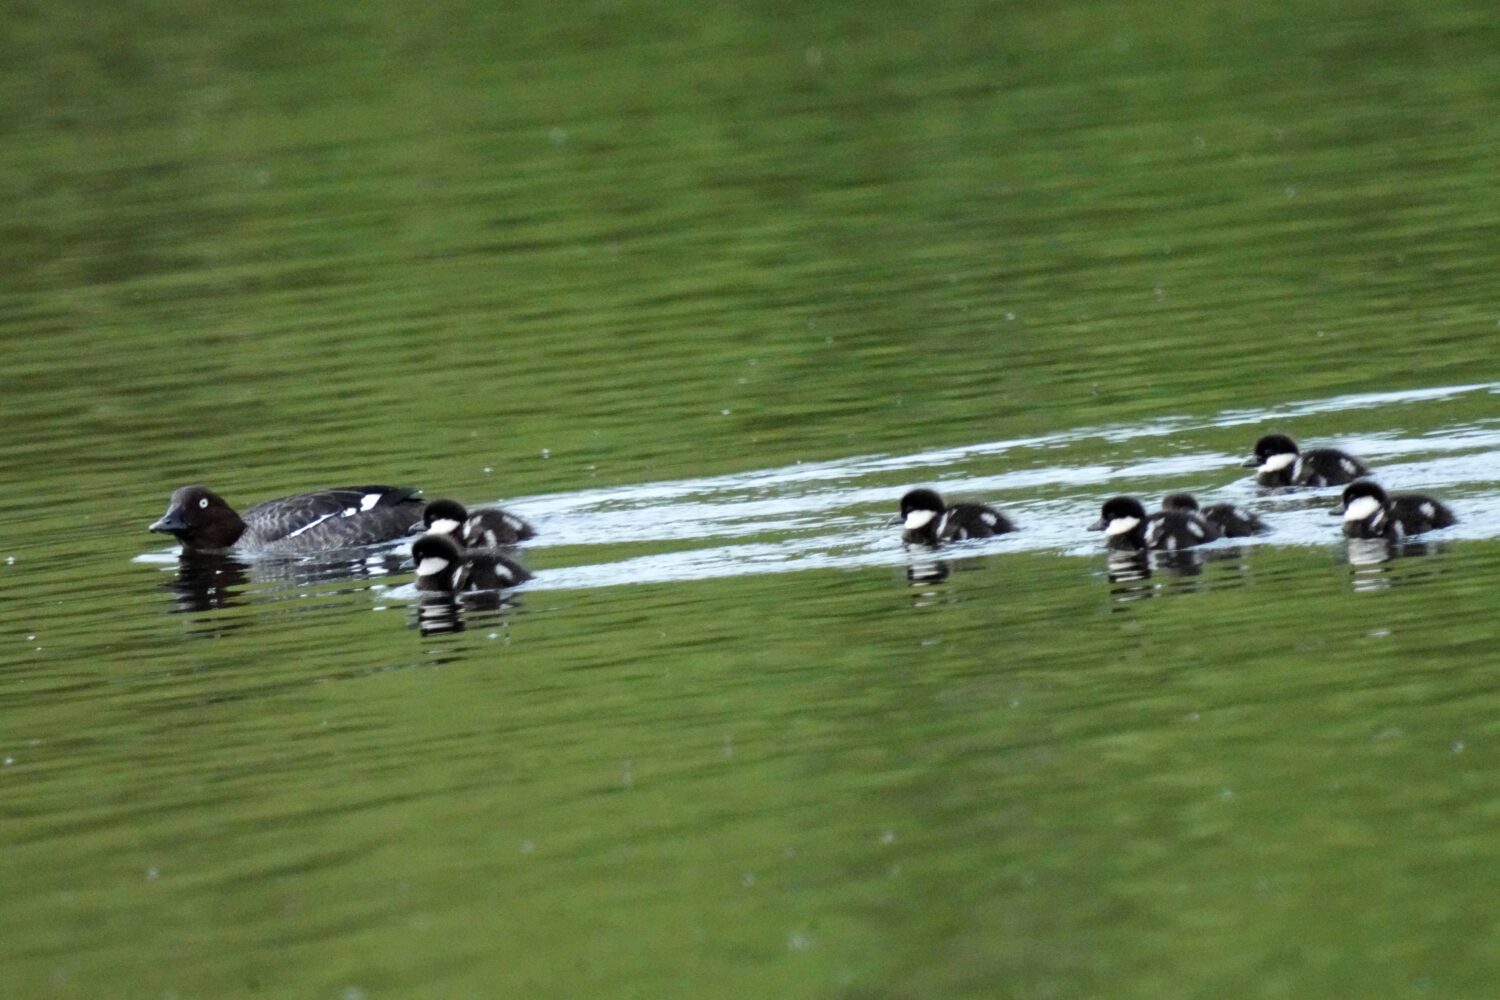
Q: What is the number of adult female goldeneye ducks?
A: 1